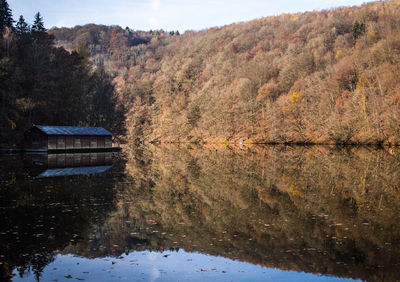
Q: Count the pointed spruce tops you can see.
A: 3